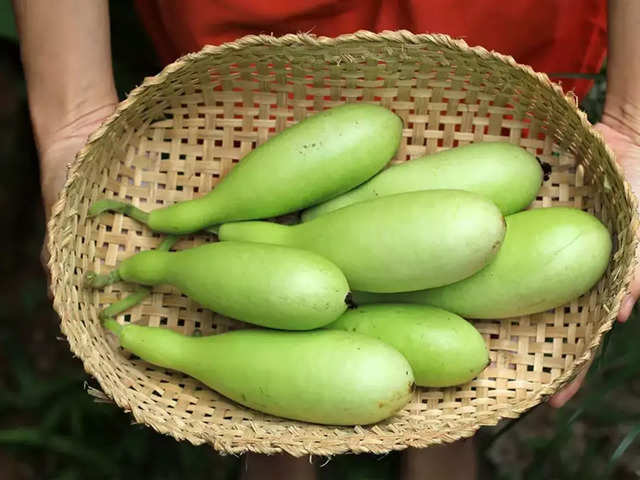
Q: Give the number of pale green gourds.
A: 7